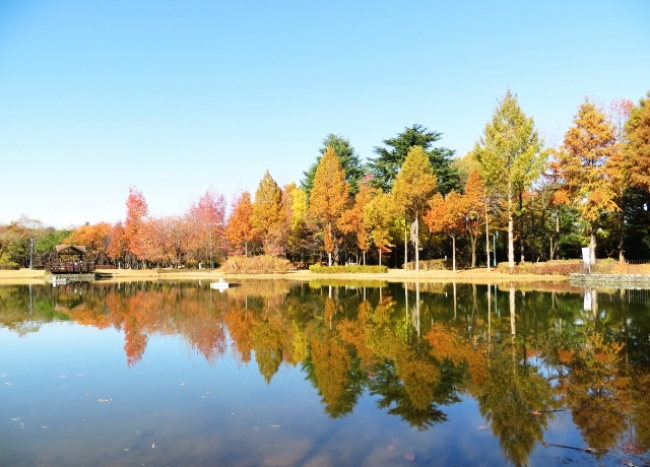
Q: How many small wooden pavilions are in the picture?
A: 1